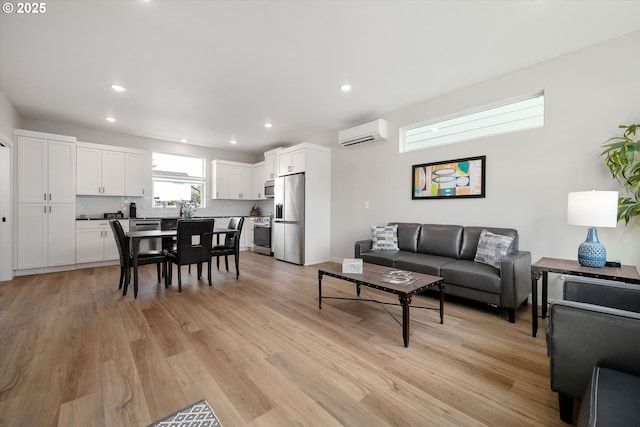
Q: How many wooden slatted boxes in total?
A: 0